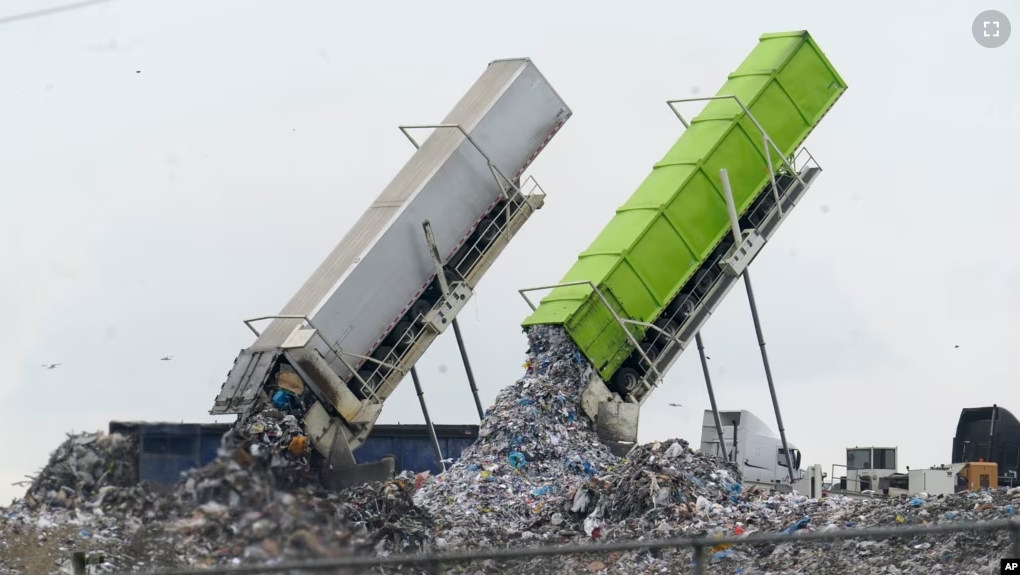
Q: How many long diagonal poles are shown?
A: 4